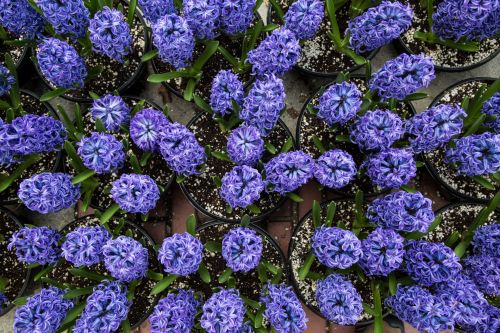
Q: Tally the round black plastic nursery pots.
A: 15